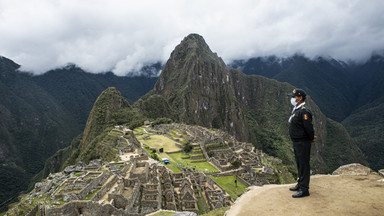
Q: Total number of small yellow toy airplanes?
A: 0